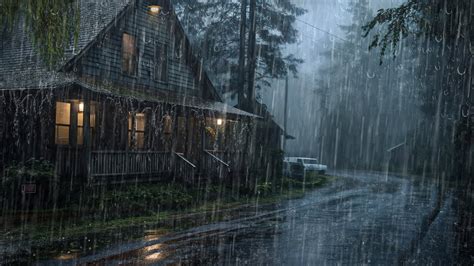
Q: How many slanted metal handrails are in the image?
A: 2